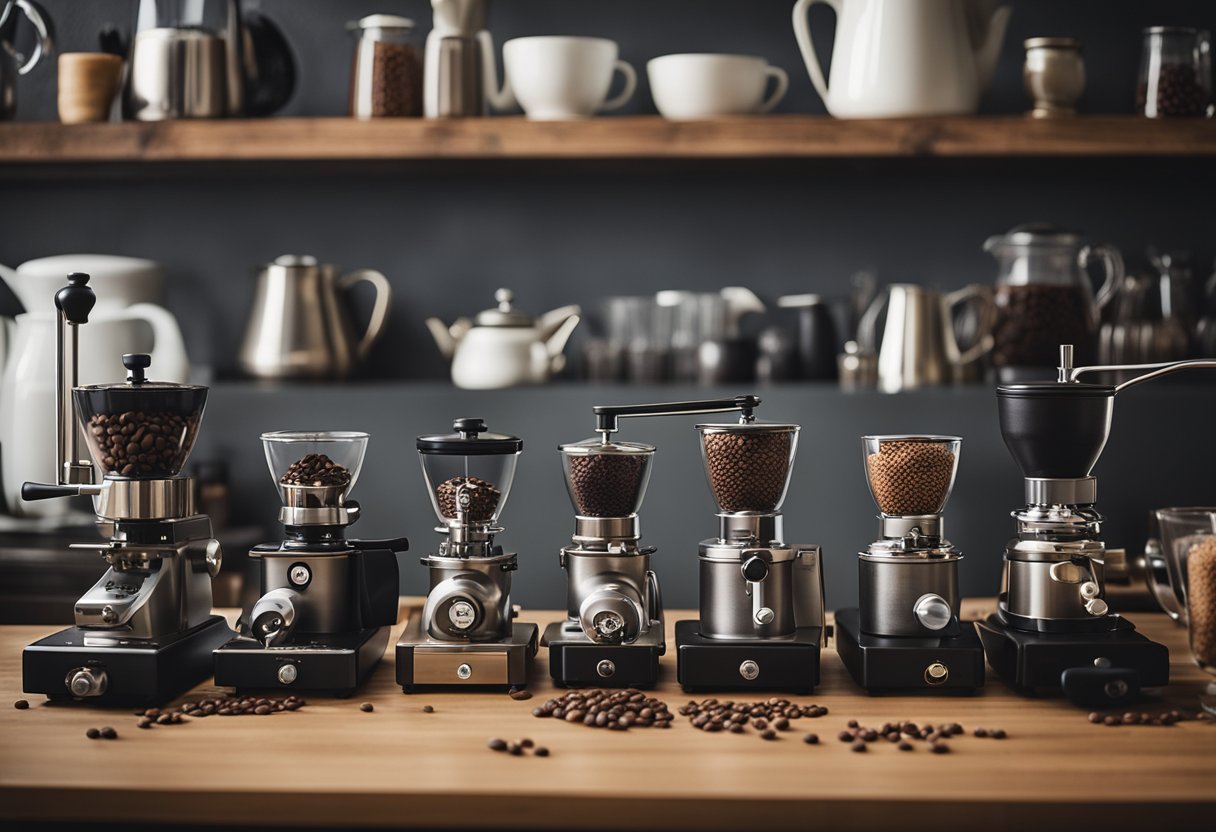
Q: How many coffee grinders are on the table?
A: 7